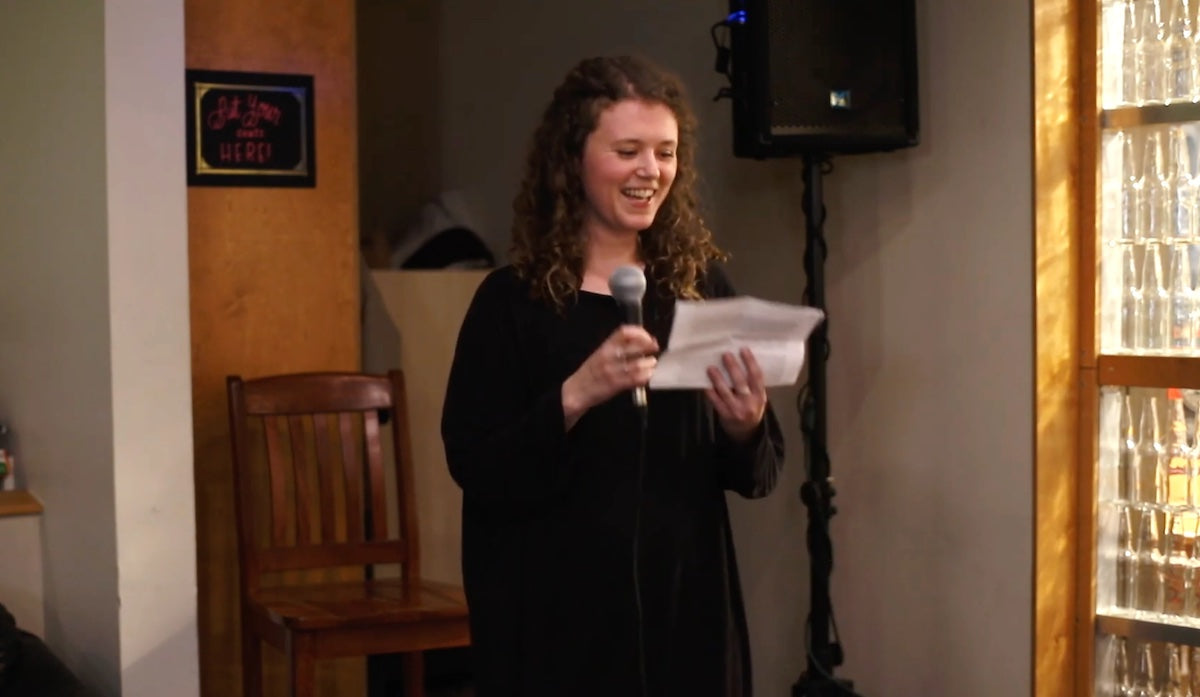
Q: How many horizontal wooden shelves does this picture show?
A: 3